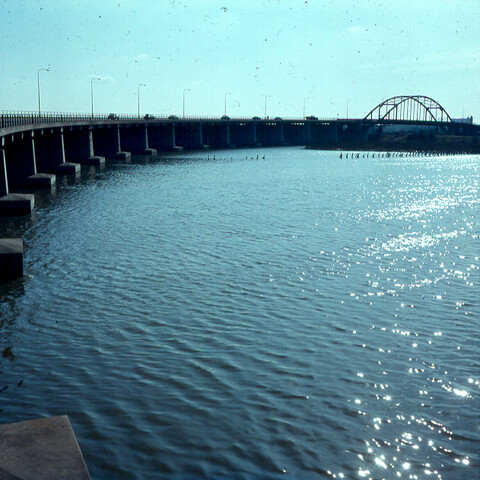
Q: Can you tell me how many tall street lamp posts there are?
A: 8